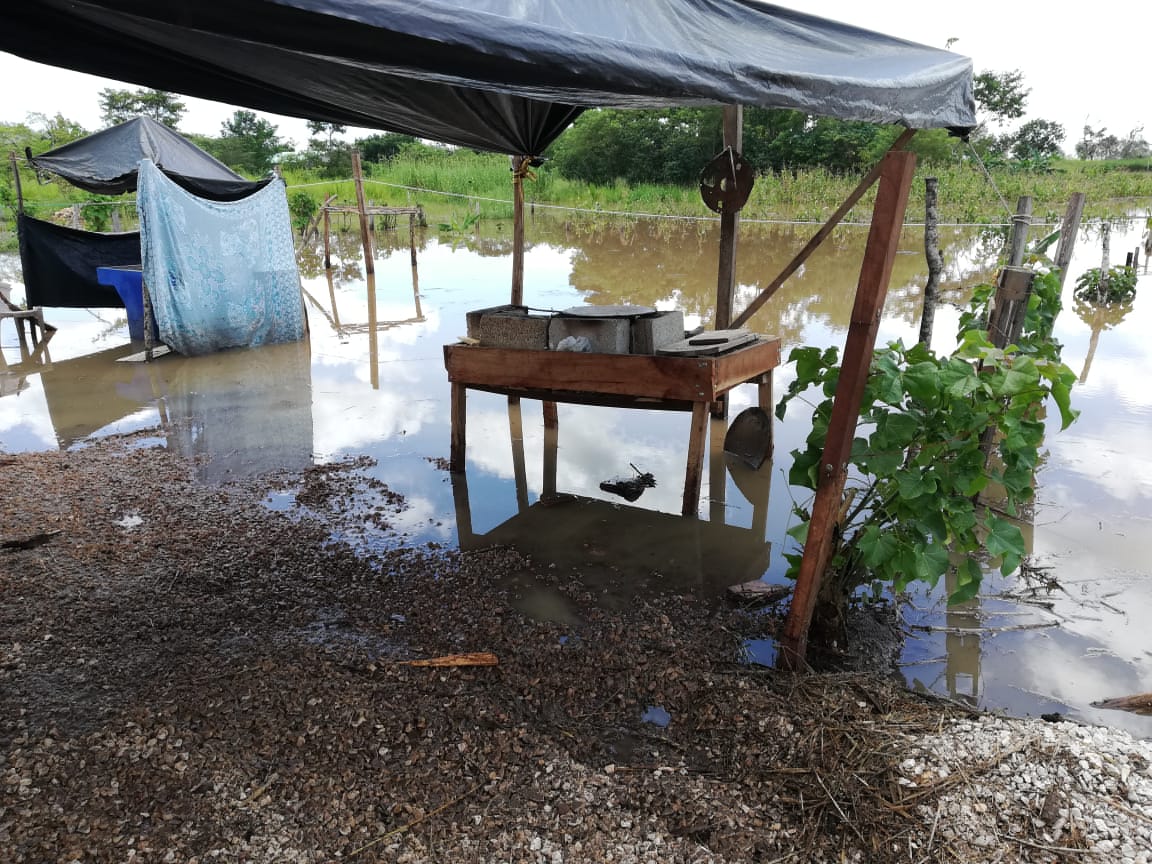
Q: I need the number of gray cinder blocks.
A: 4